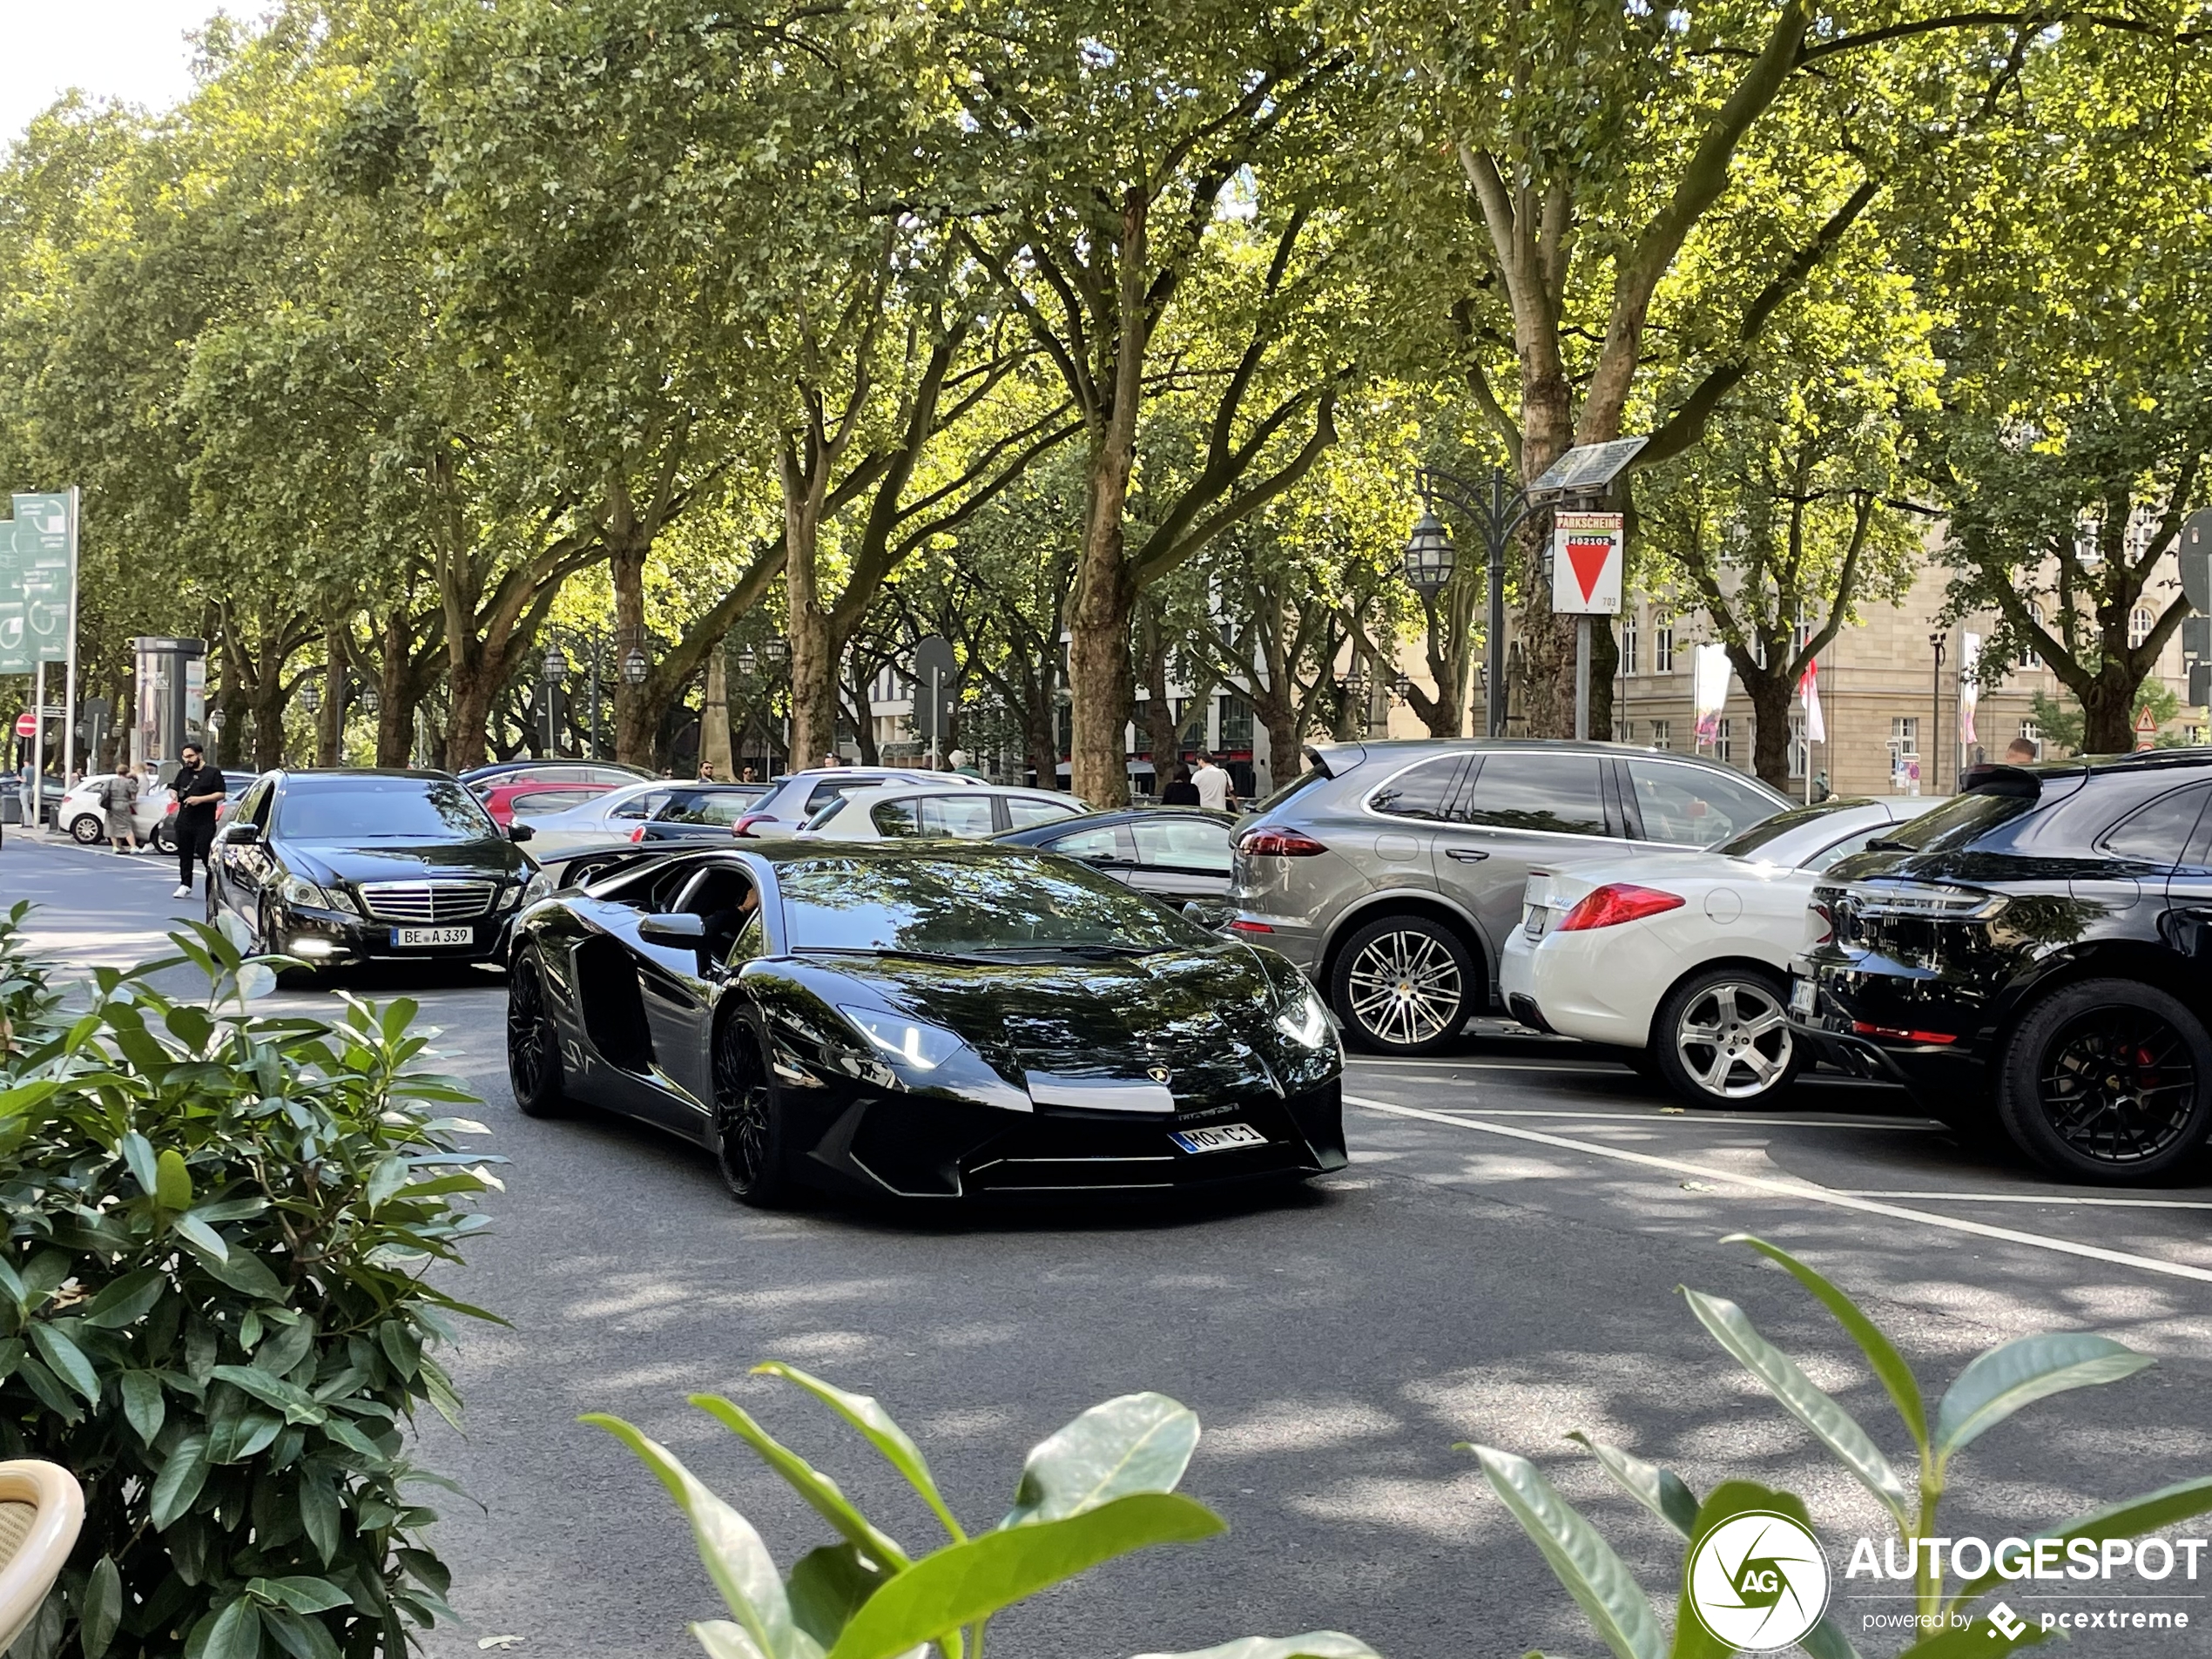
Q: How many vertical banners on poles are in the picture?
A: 5